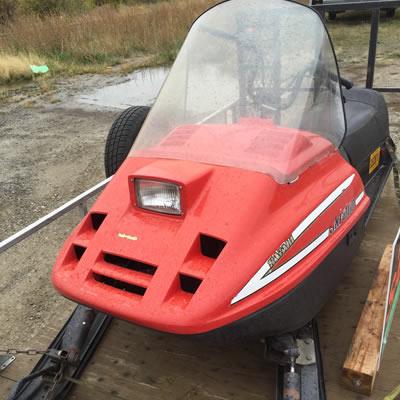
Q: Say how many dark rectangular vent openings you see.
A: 6